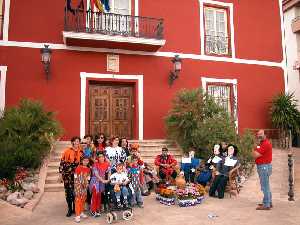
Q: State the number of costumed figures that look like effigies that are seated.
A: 3